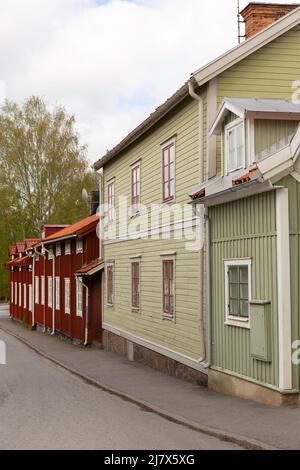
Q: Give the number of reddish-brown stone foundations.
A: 1